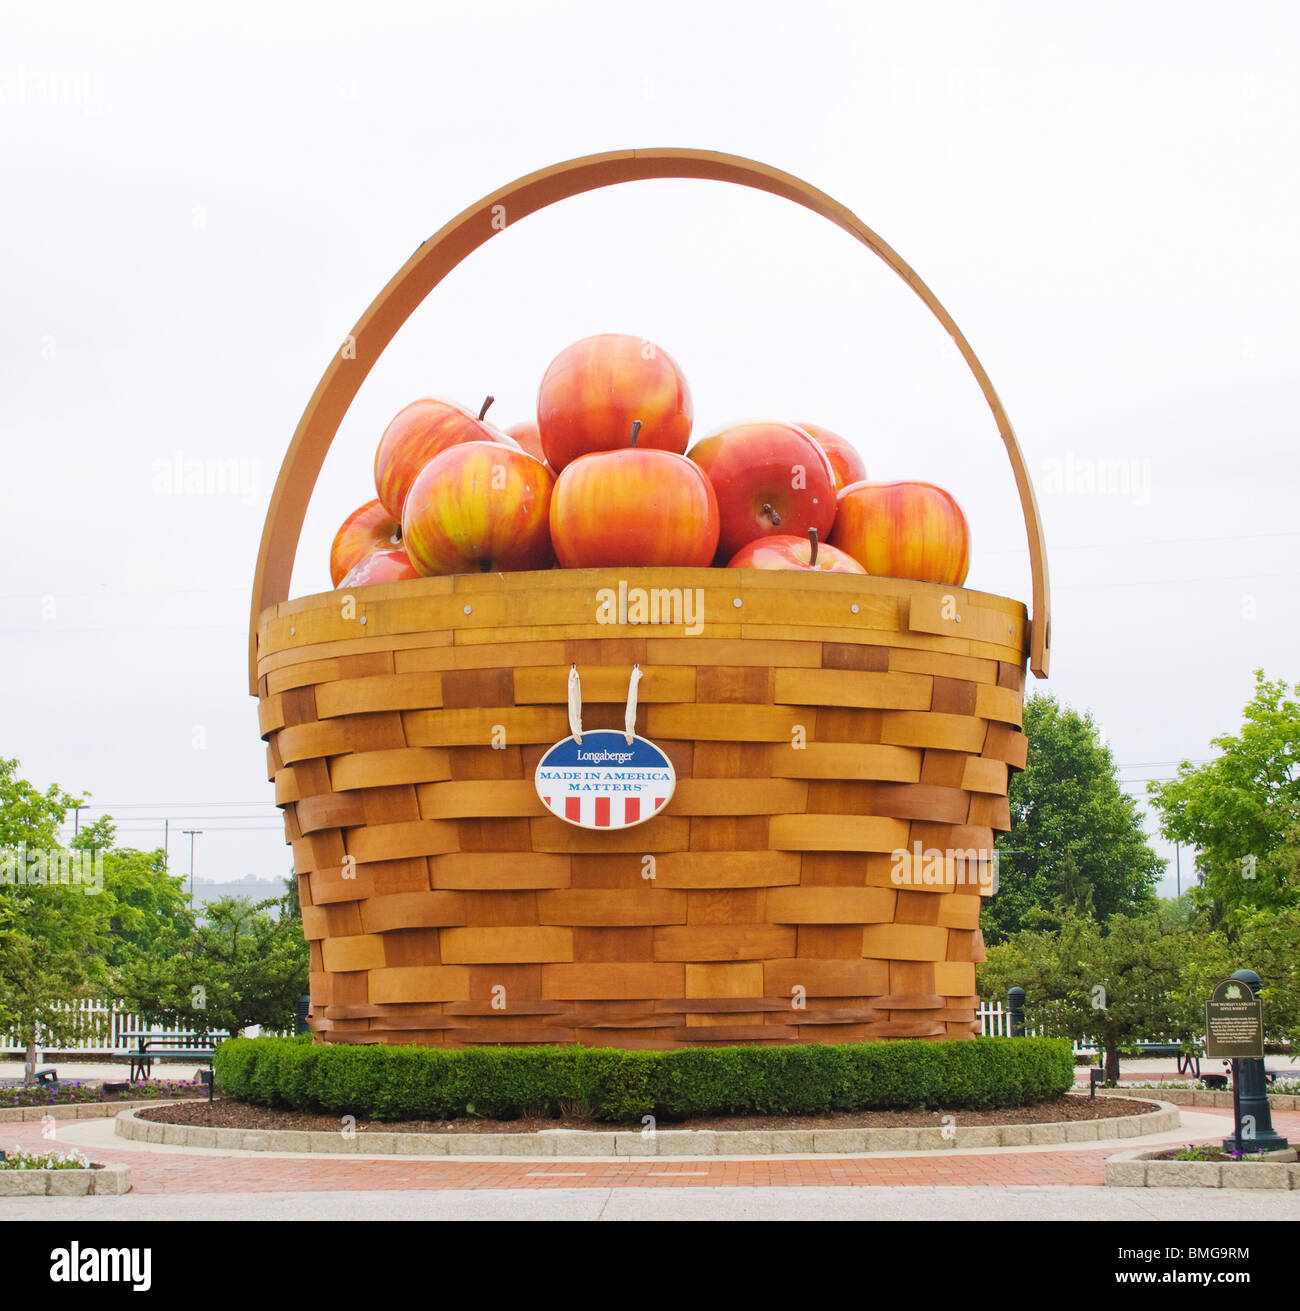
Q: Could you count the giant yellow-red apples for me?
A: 11